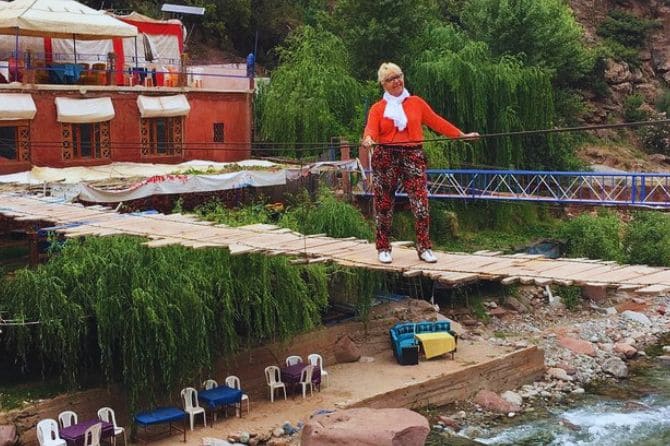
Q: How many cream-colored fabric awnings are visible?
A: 3